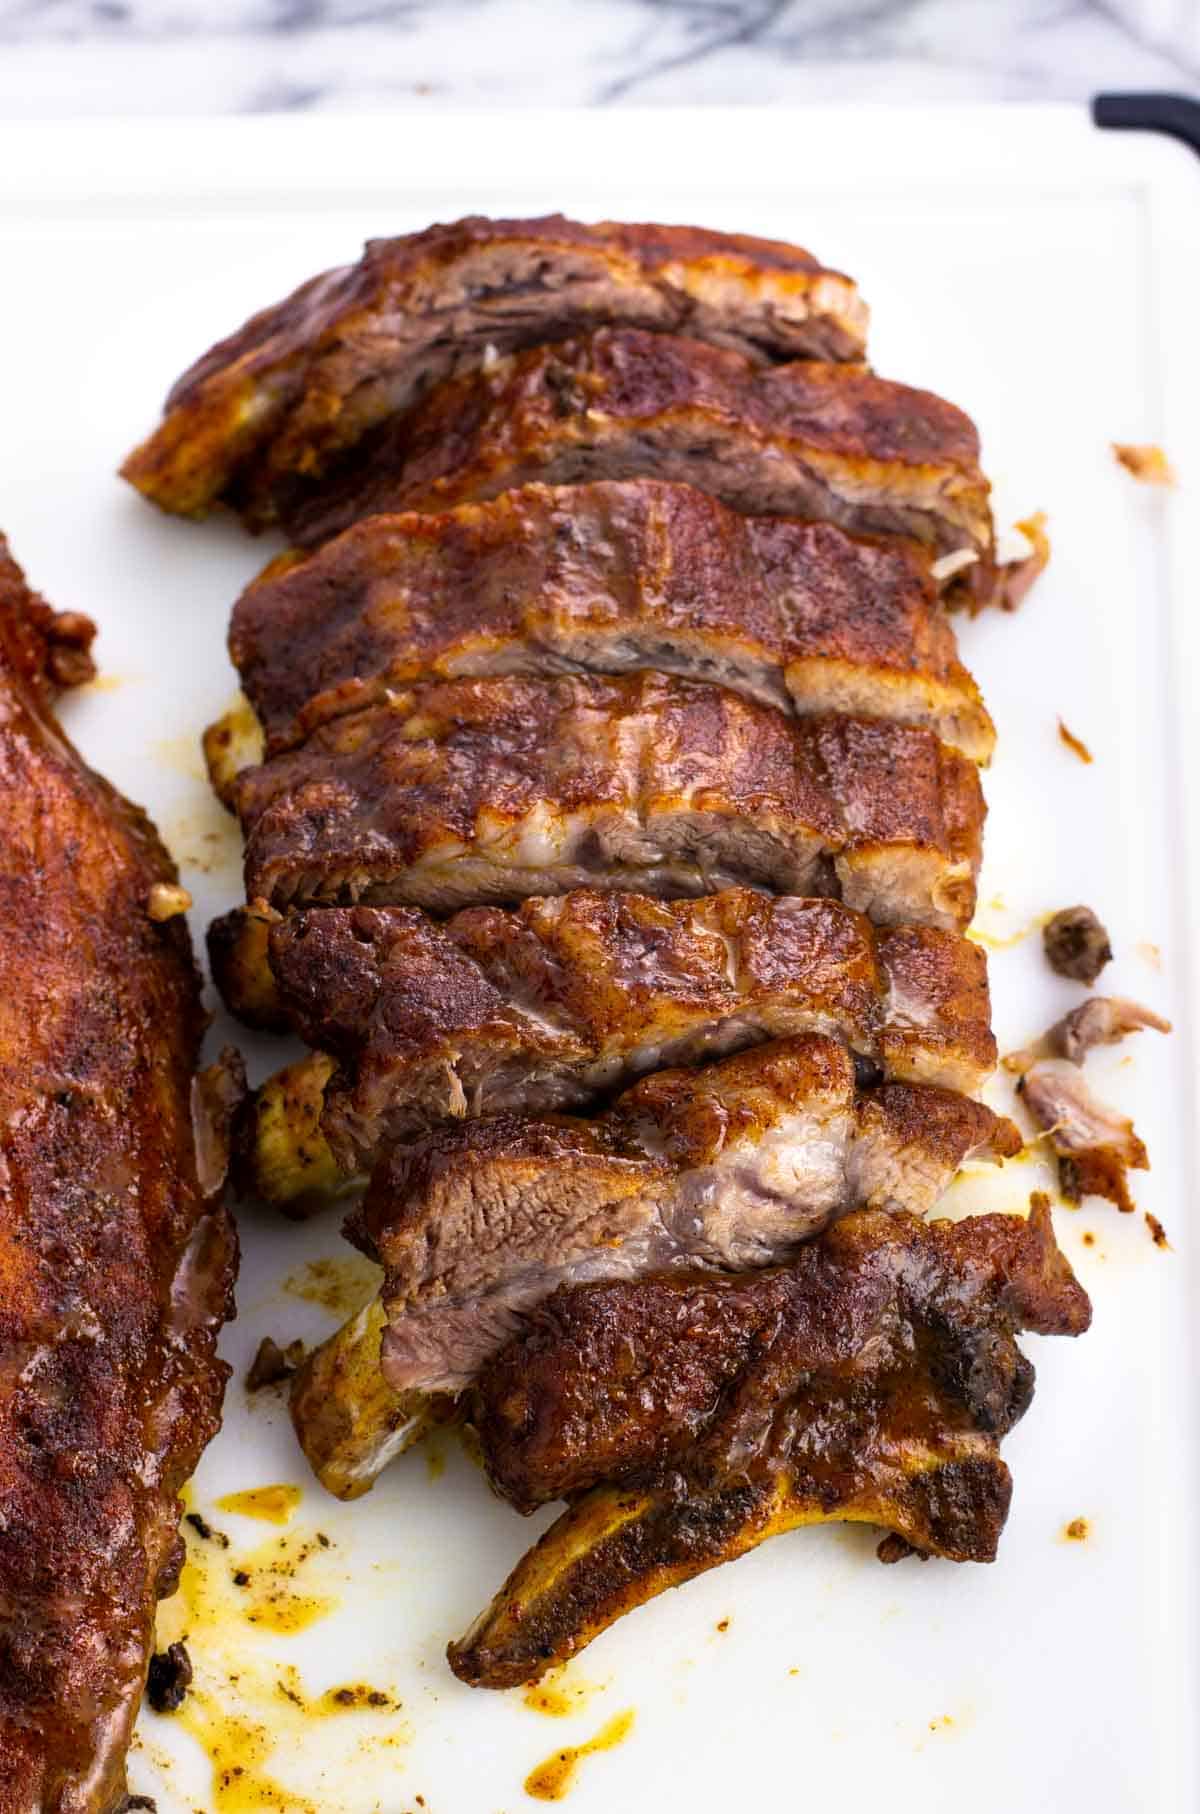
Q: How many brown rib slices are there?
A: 7